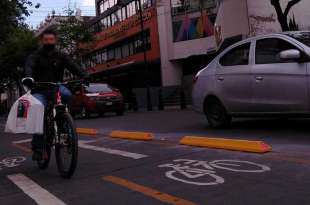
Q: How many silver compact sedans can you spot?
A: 1